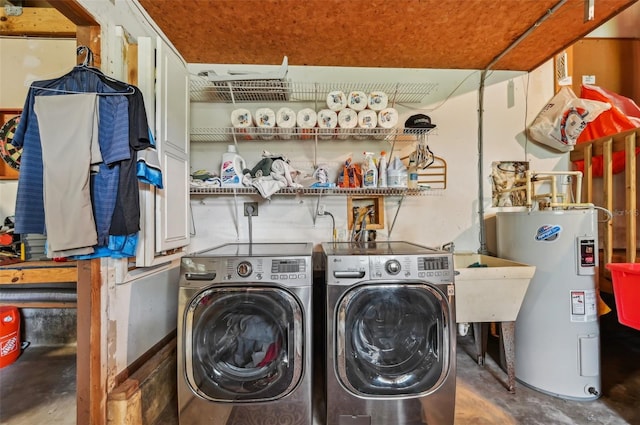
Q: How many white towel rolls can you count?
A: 11